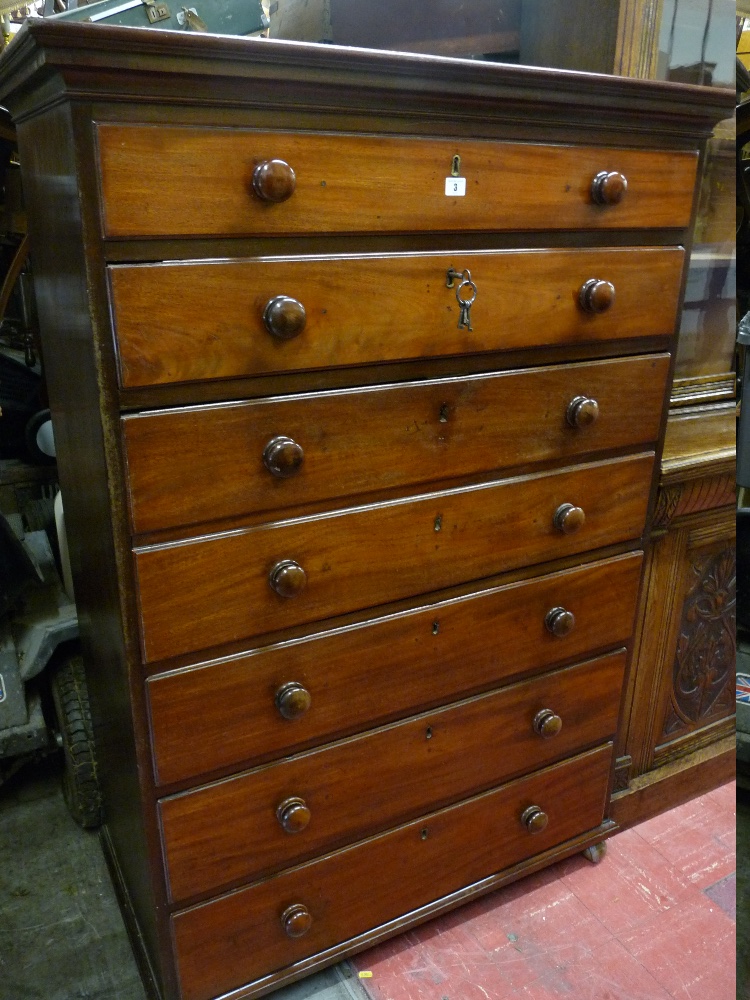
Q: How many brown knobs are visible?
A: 14